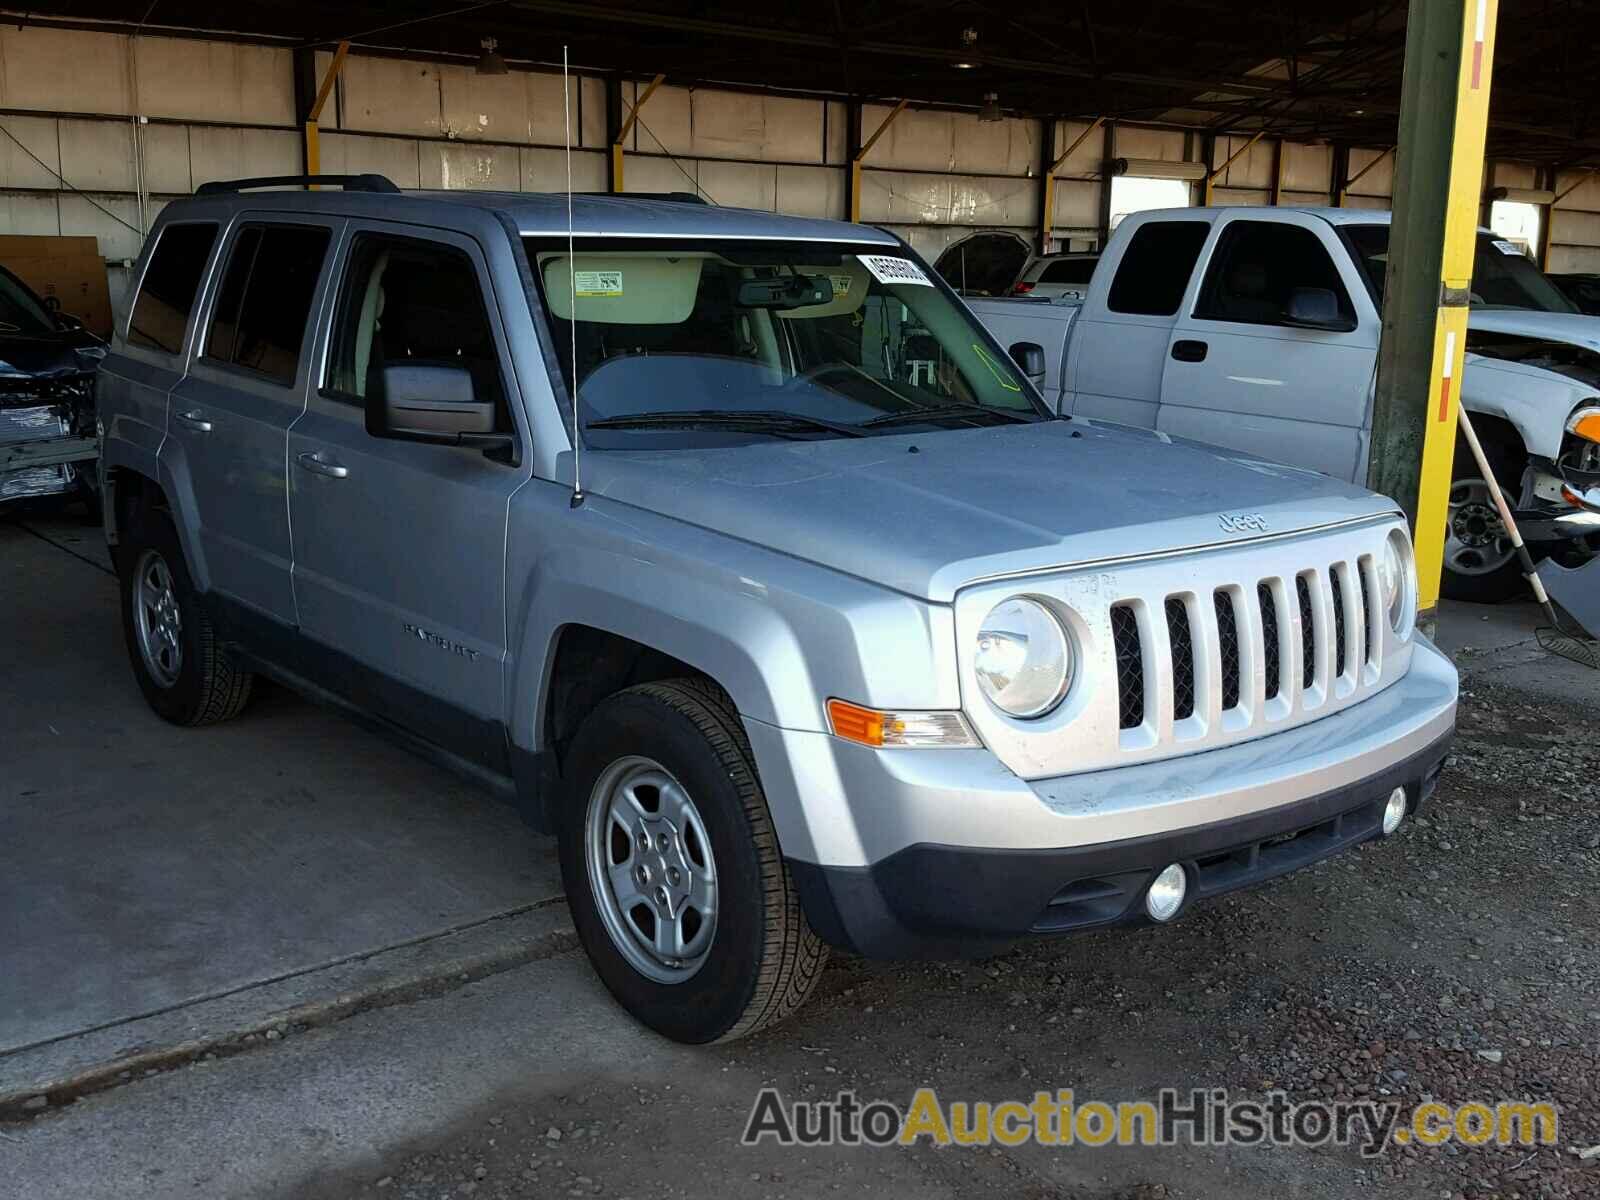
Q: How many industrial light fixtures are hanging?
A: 3